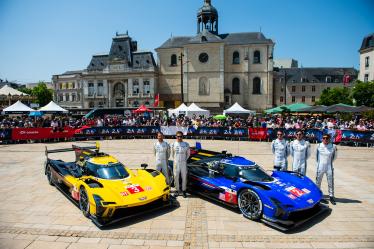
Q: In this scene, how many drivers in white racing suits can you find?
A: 5